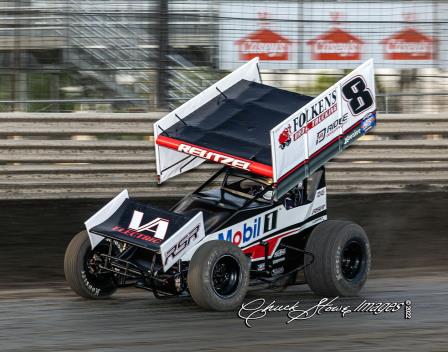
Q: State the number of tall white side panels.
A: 2